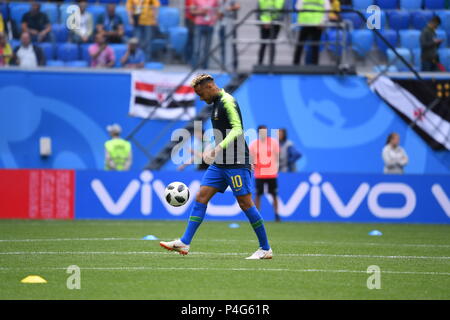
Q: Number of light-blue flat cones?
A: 3